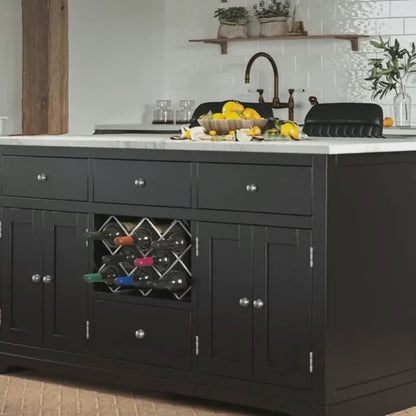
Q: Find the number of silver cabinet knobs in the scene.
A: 8